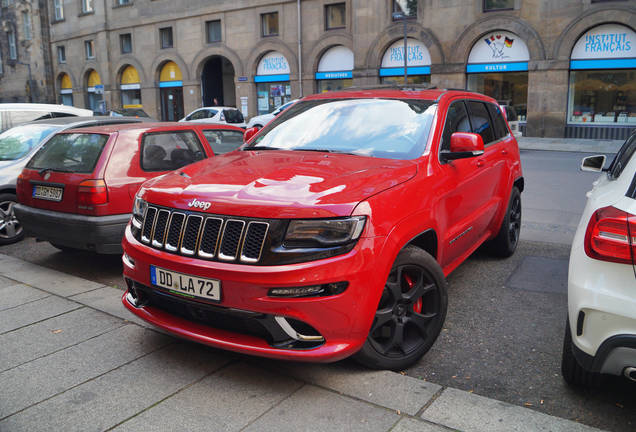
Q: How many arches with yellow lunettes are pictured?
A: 4